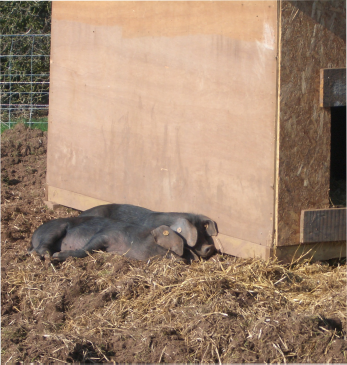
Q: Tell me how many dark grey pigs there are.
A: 2